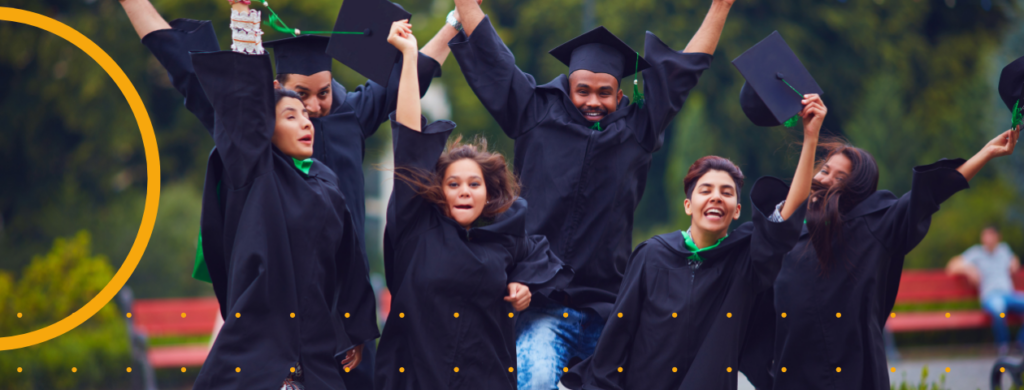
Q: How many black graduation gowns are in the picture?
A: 6